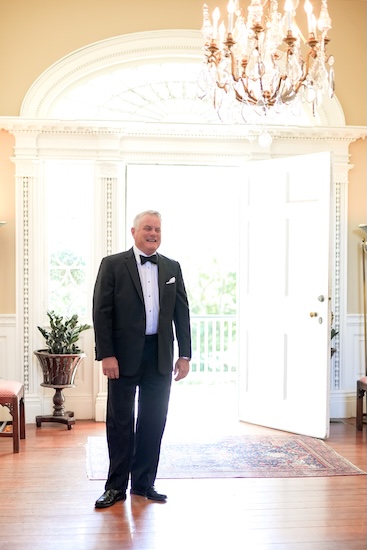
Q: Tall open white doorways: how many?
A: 1